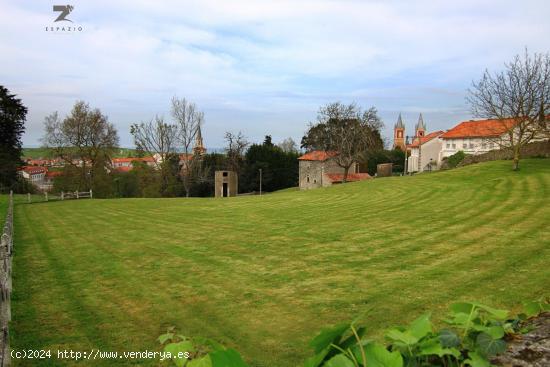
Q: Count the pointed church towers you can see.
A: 3